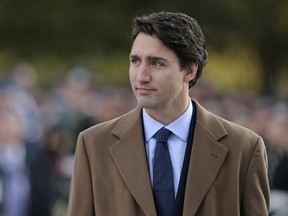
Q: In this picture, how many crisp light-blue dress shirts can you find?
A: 1